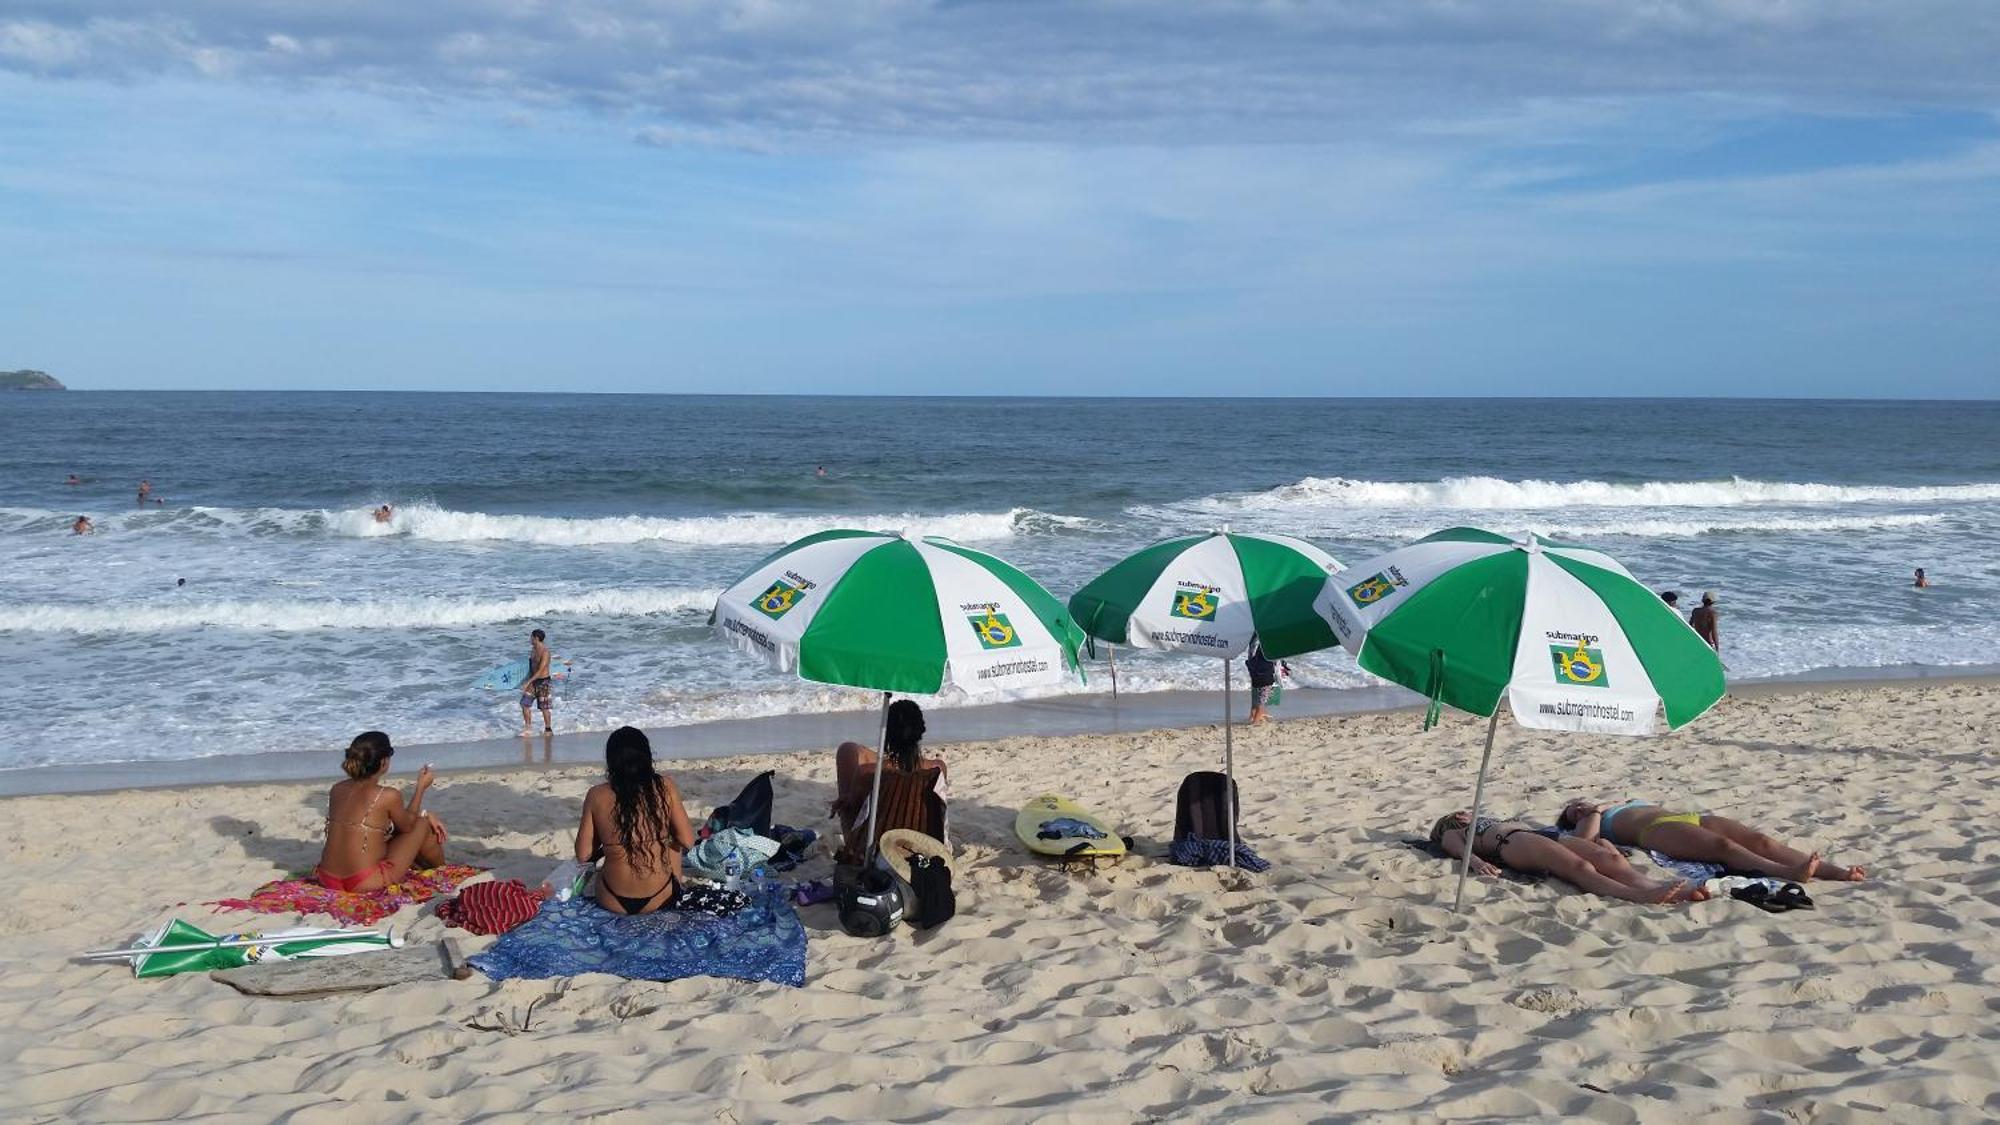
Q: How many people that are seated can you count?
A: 3